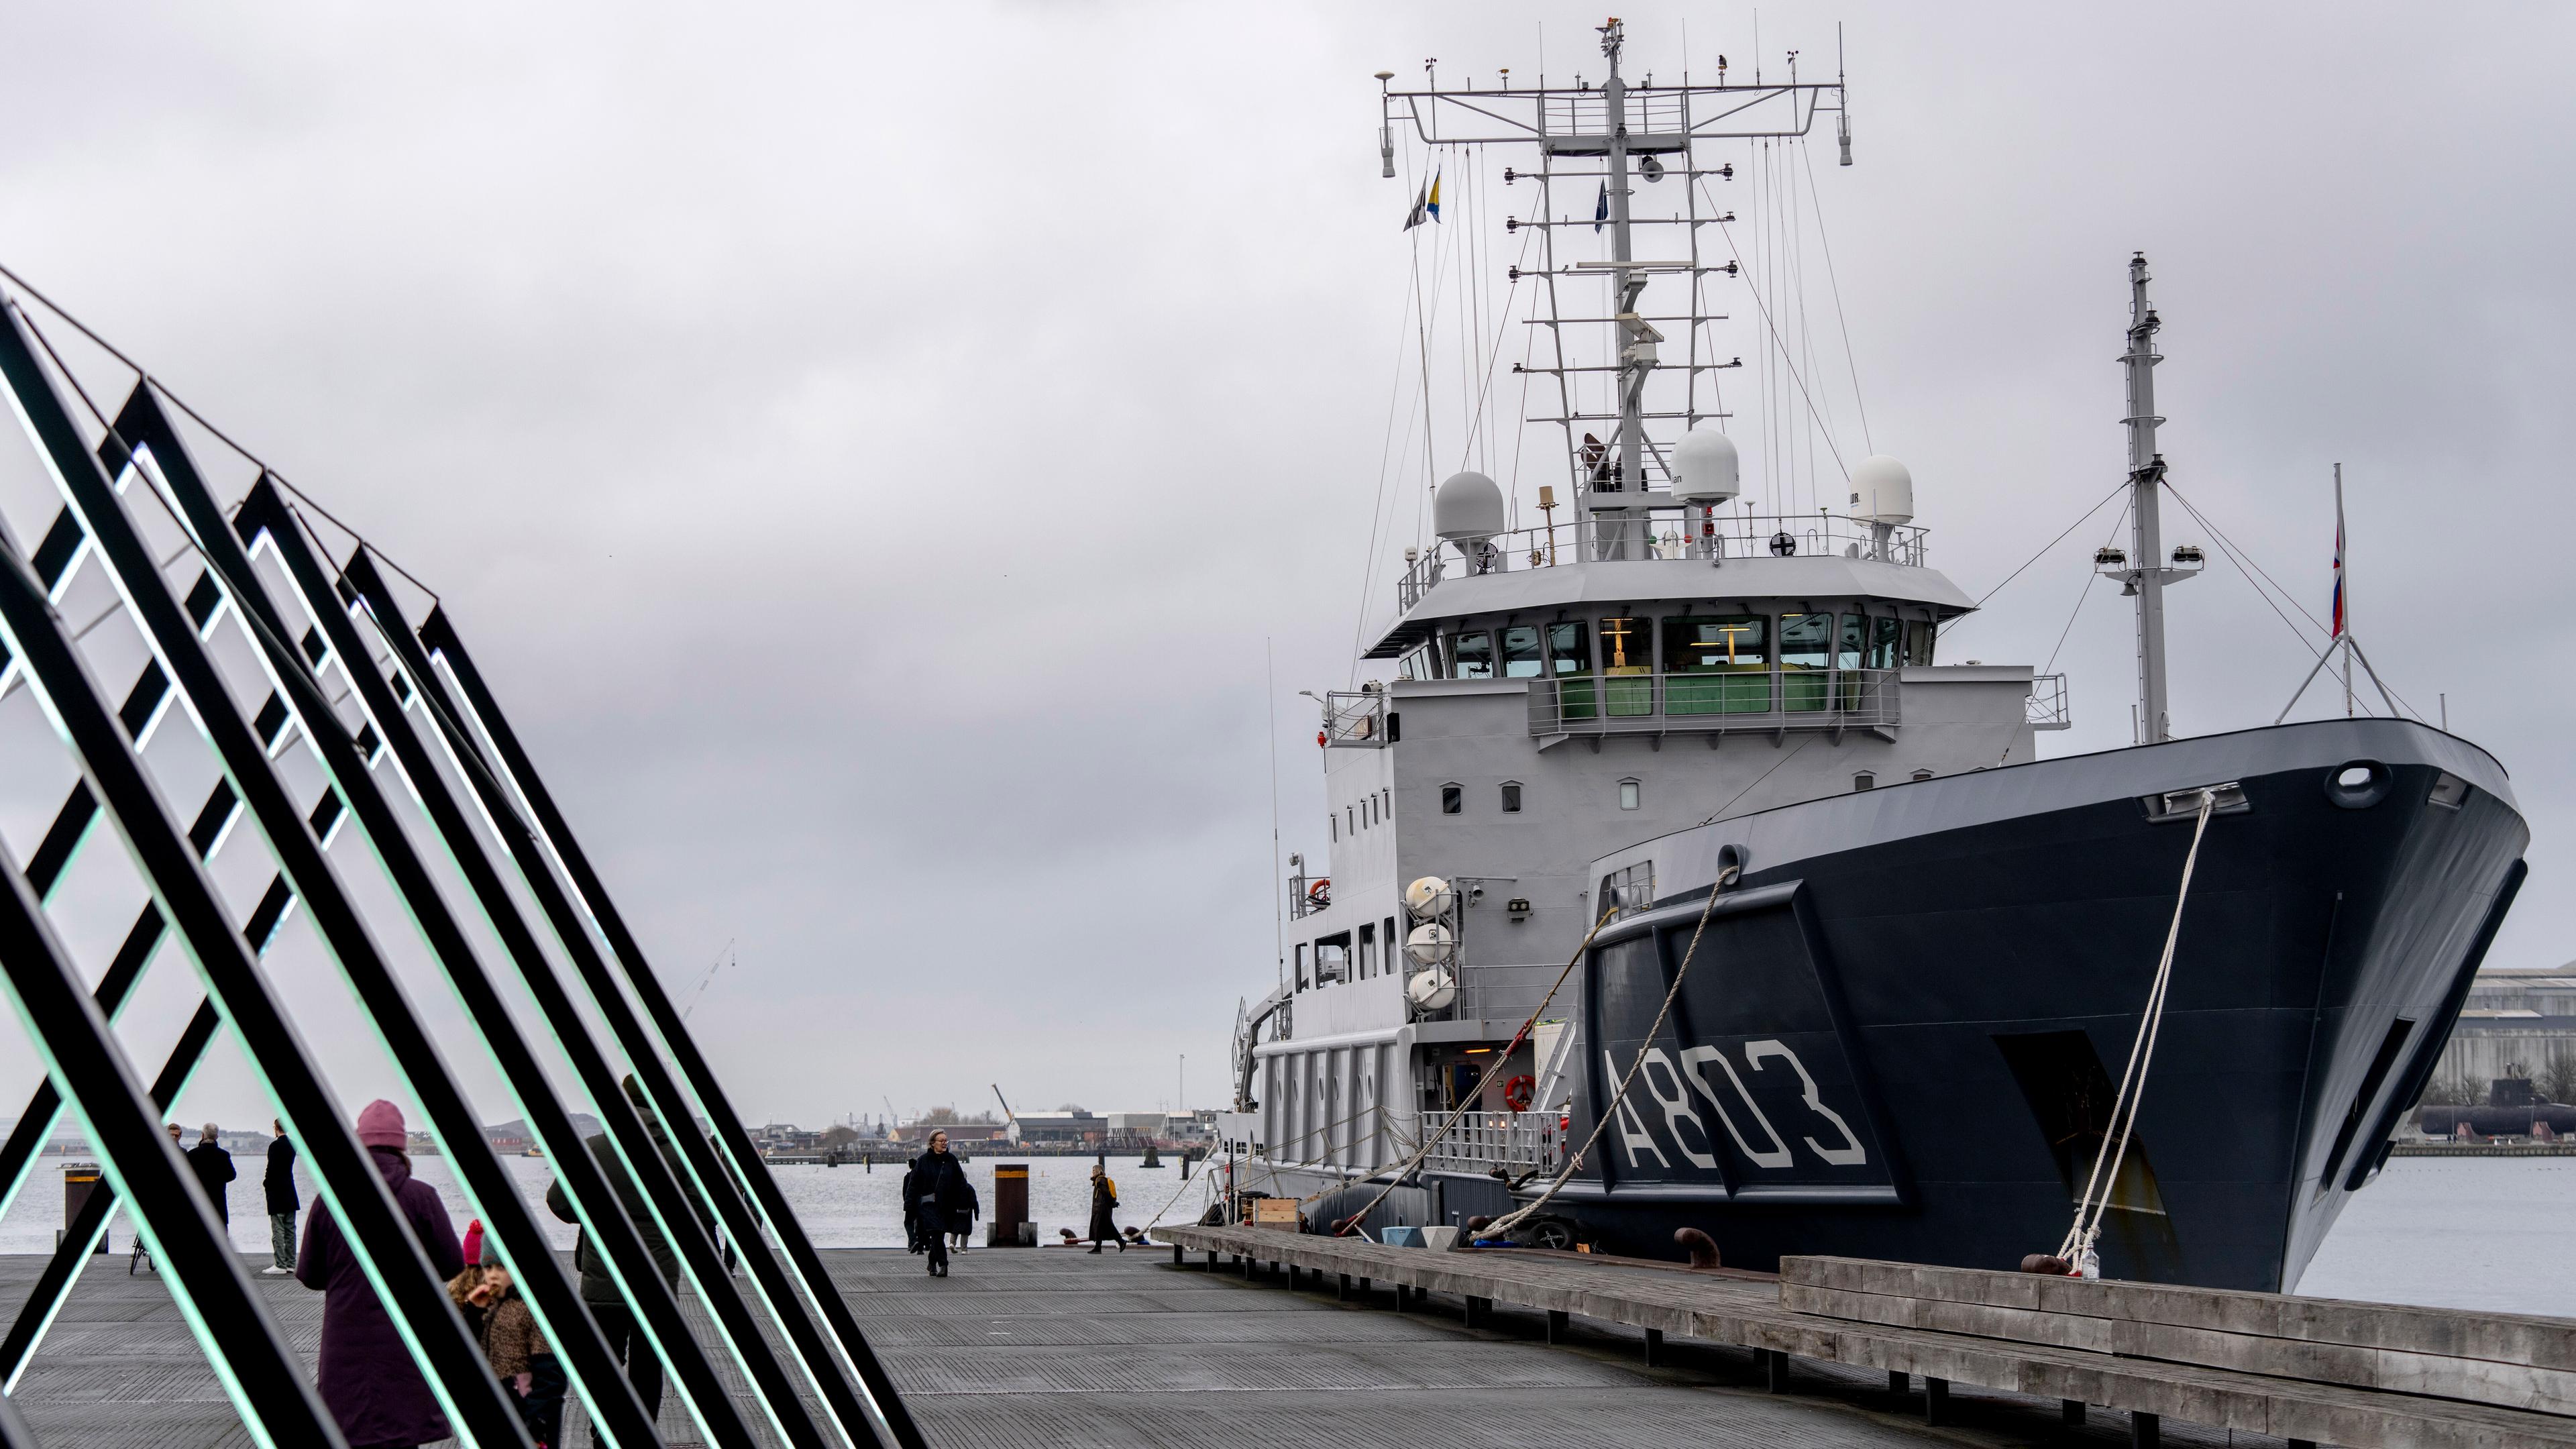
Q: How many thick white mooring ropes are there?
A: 2